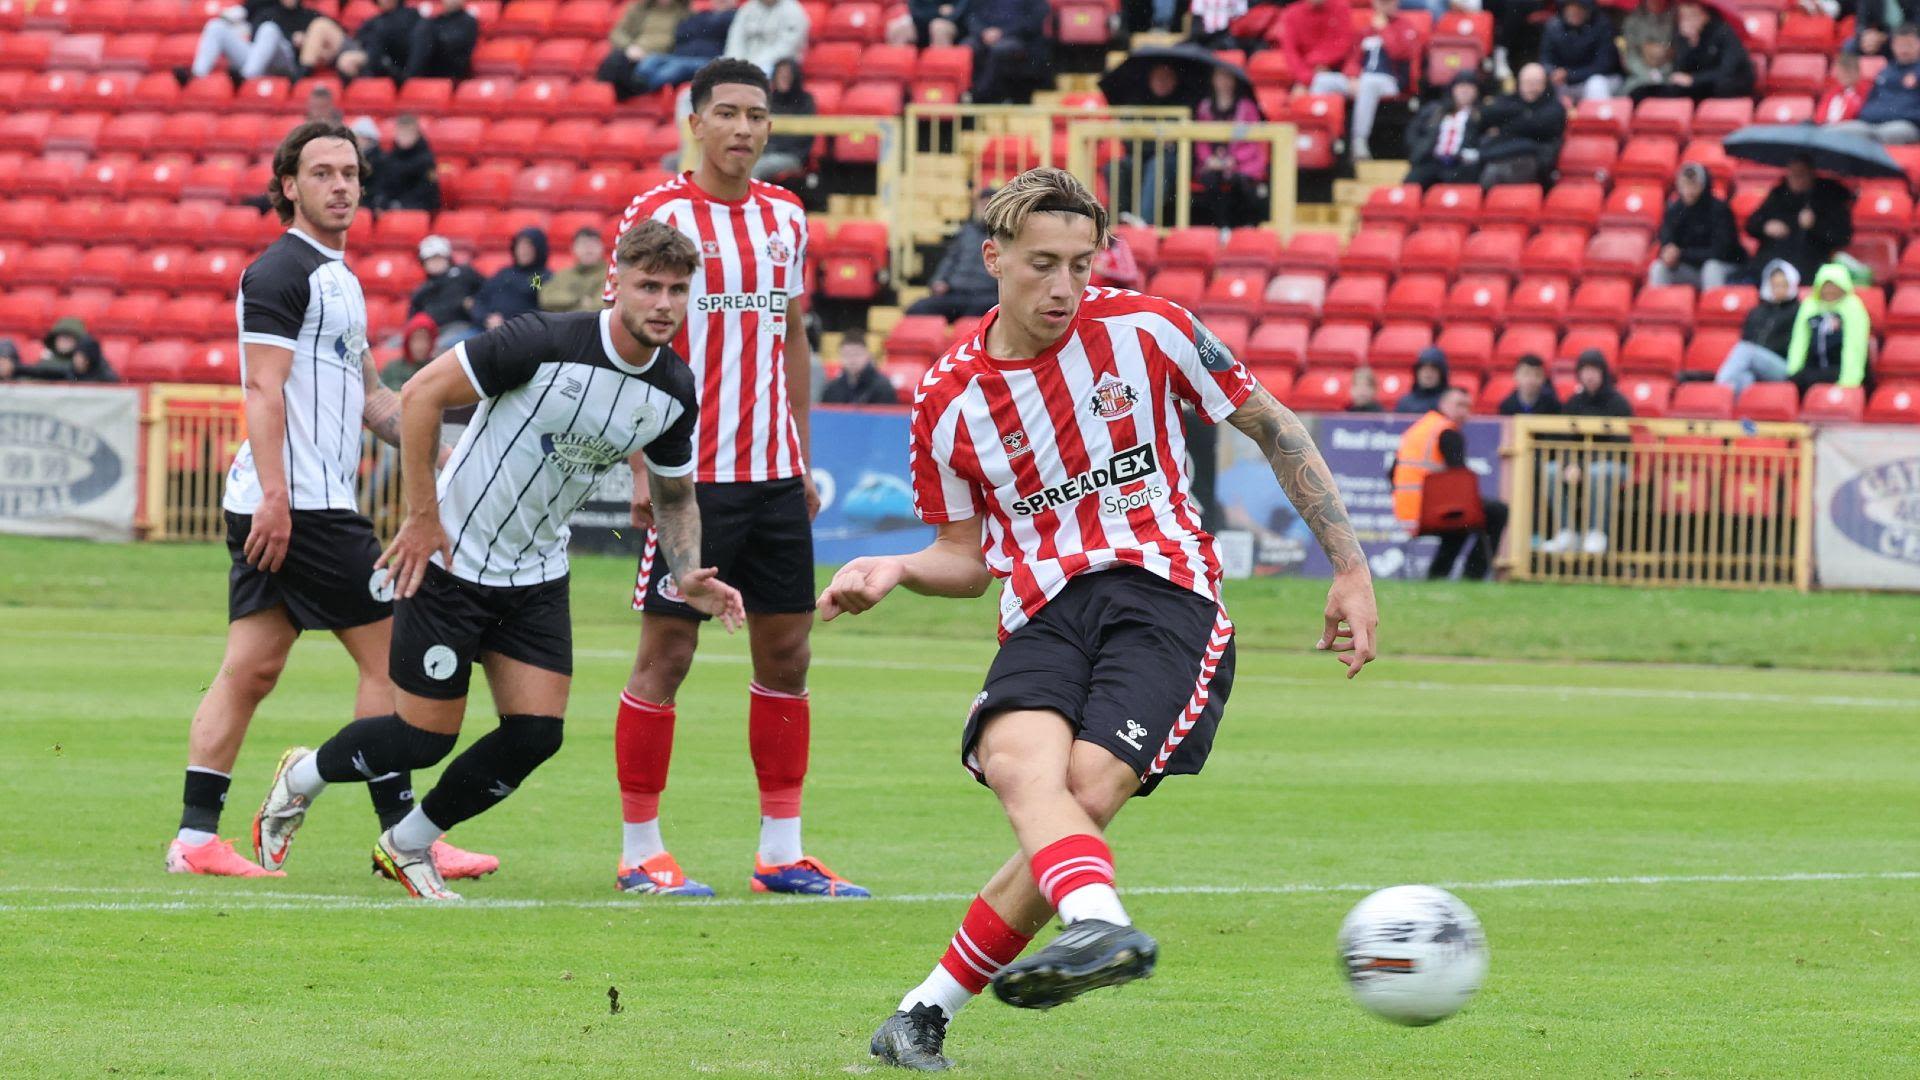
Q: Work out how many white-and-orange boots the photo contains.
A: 2